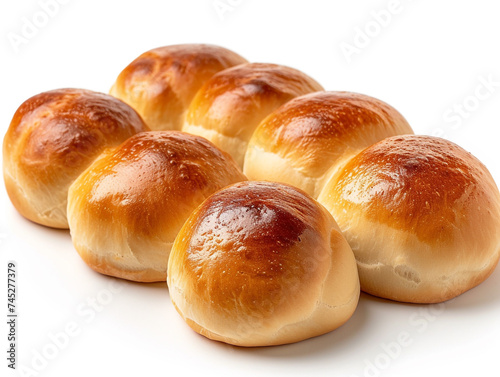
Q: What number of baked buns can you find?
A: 7